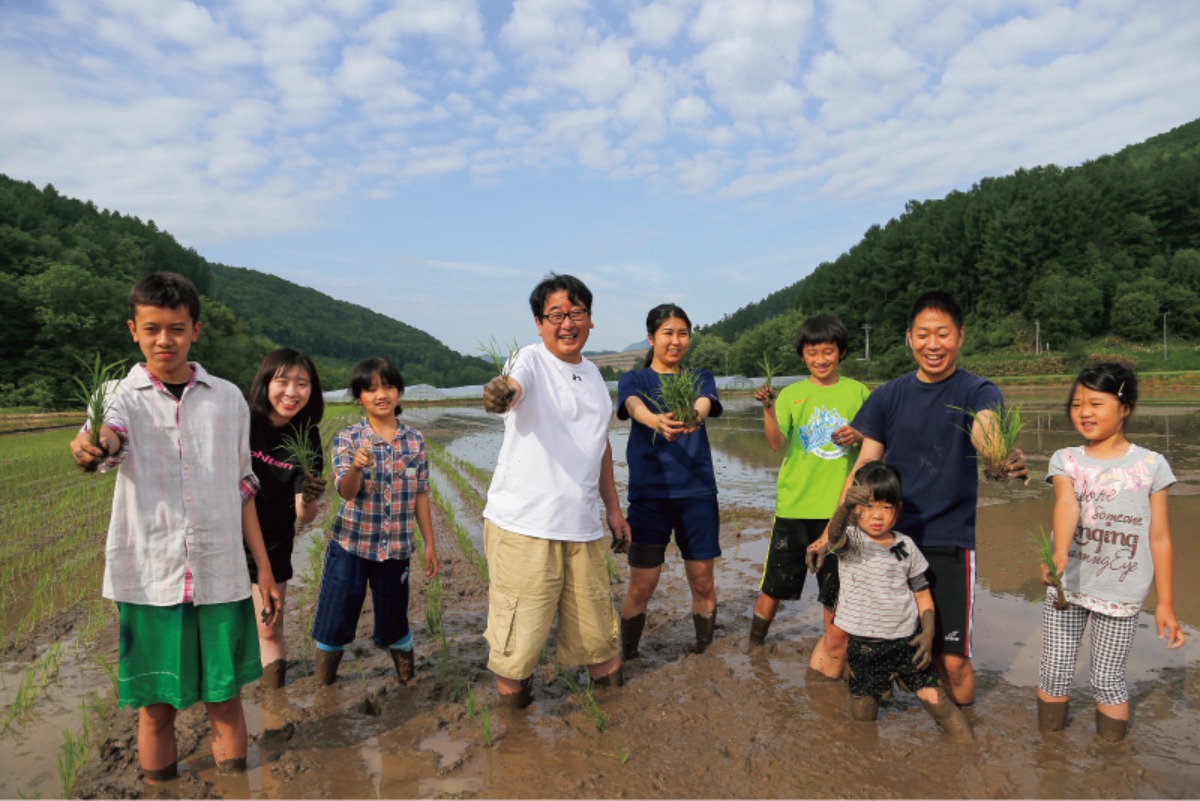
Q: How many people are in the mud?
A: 9